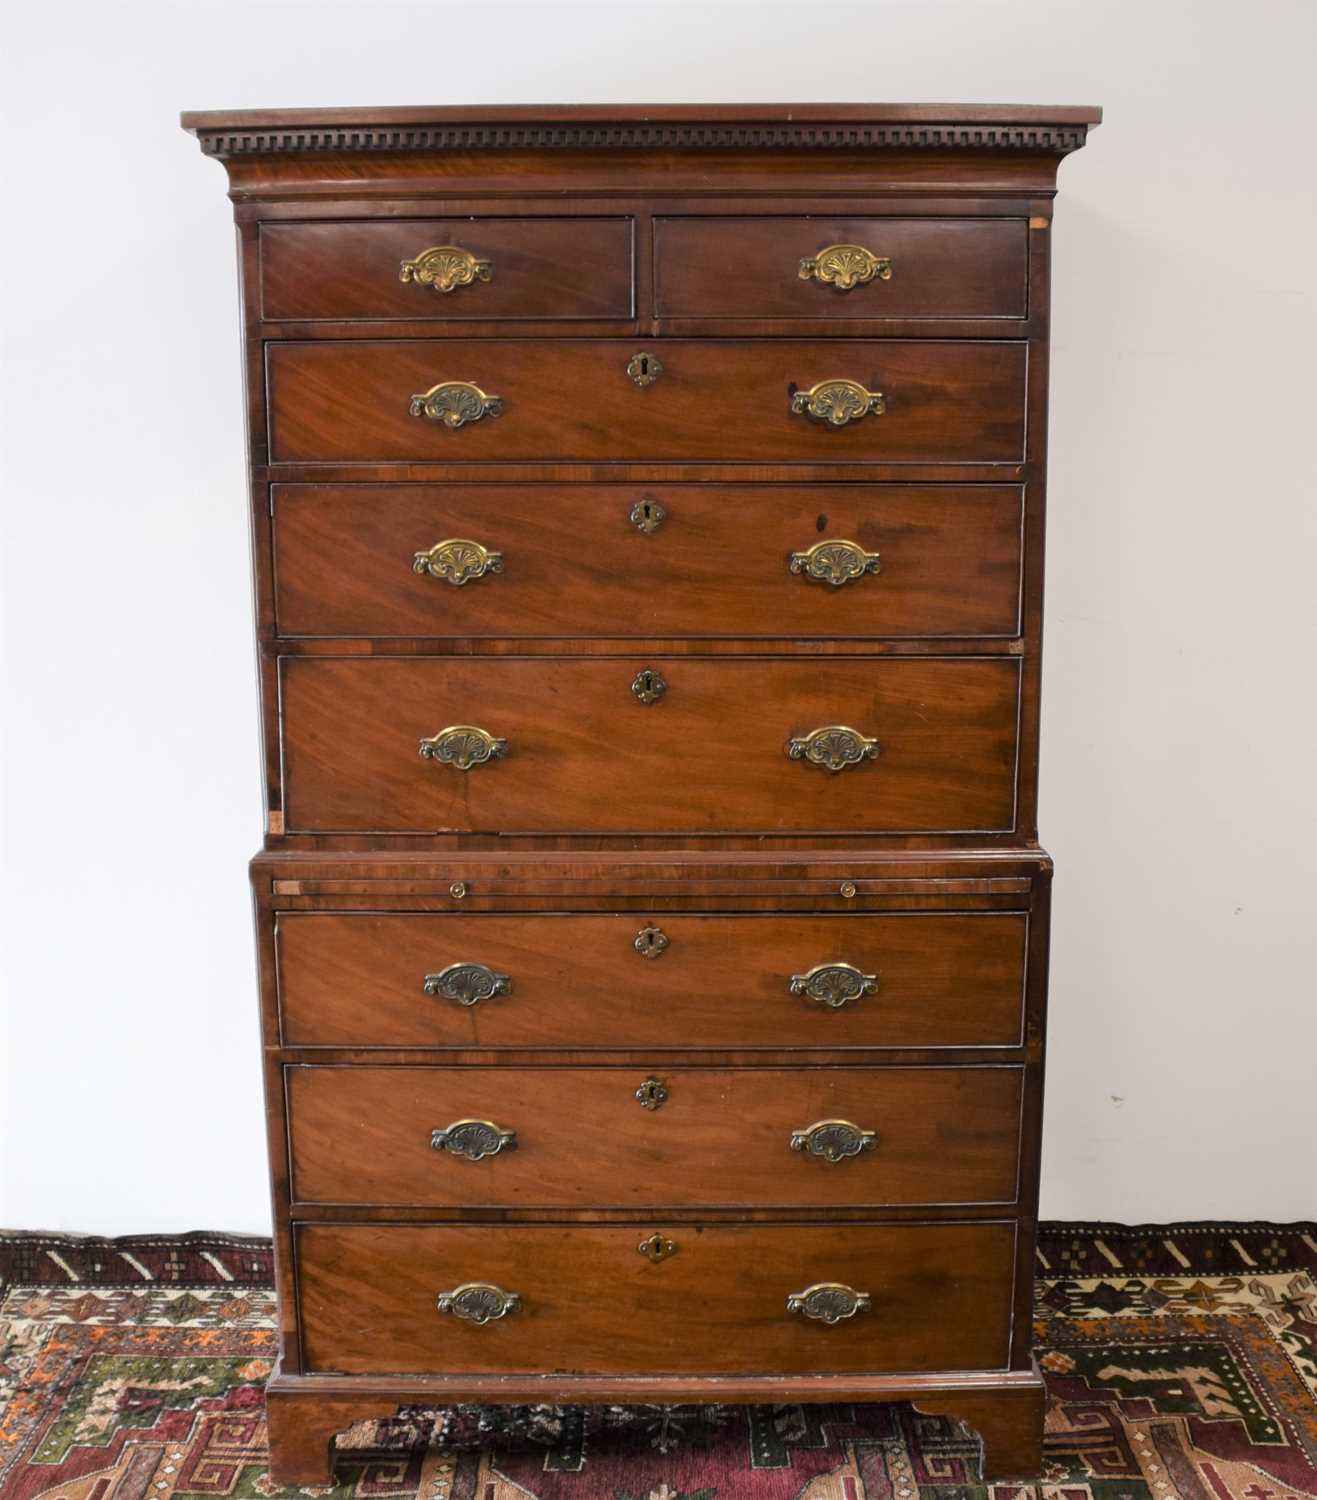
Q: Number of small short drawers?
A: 2